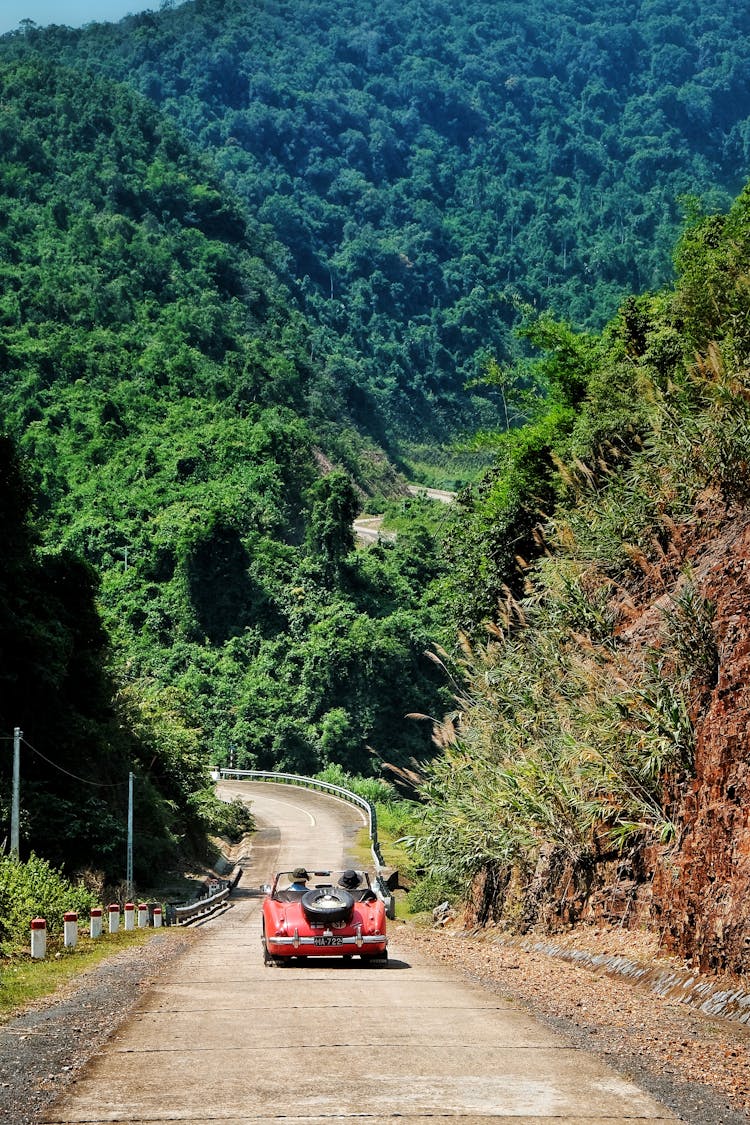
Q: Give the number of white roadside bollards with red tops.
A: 7